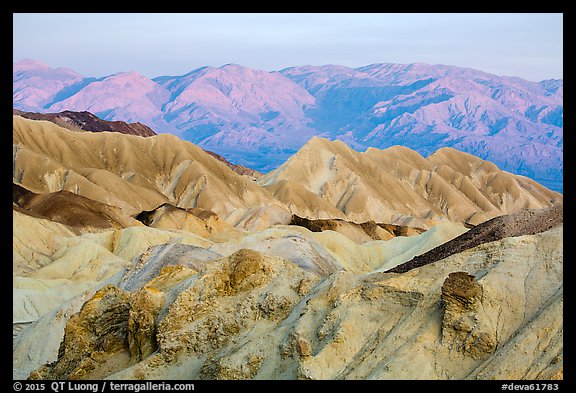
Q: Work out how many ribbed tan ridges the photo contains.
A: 2